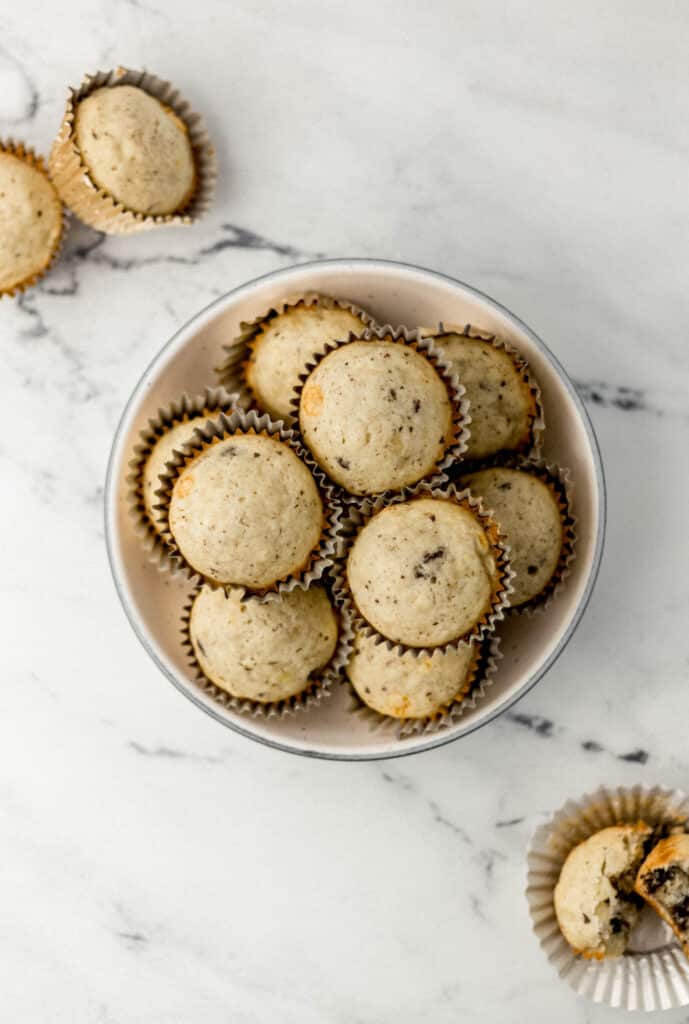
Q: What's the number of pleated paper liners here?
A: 12